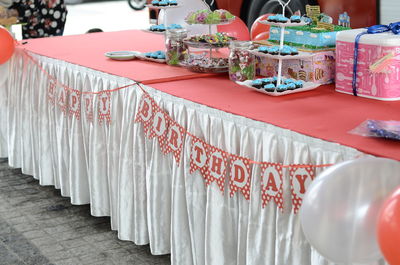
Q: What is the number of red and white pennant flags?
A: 13